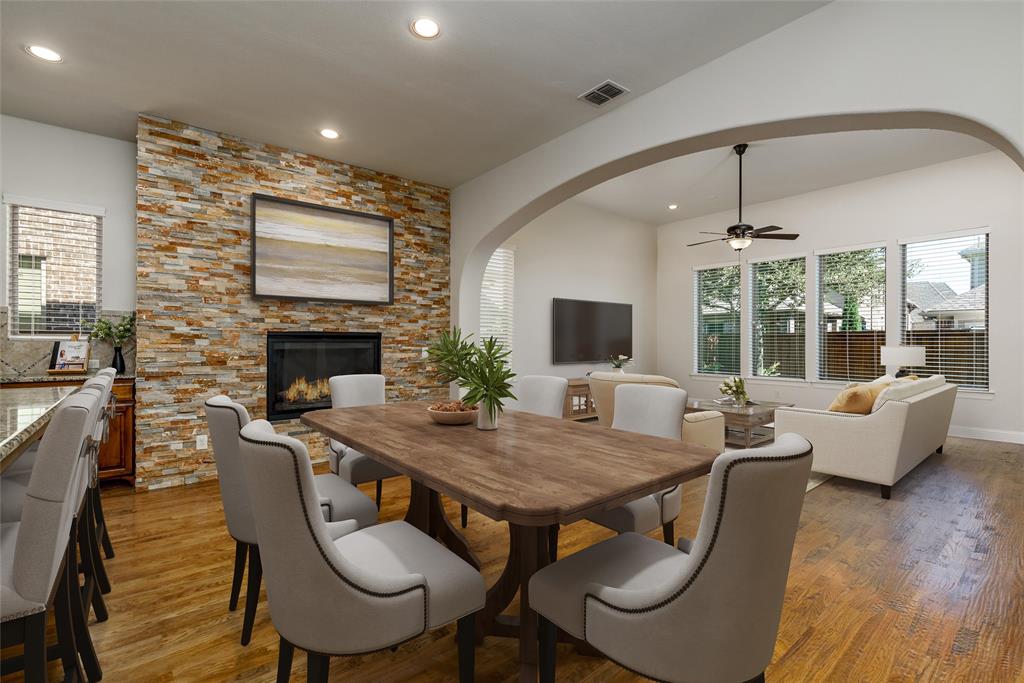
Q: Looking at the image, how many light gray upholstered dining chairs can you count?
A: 6